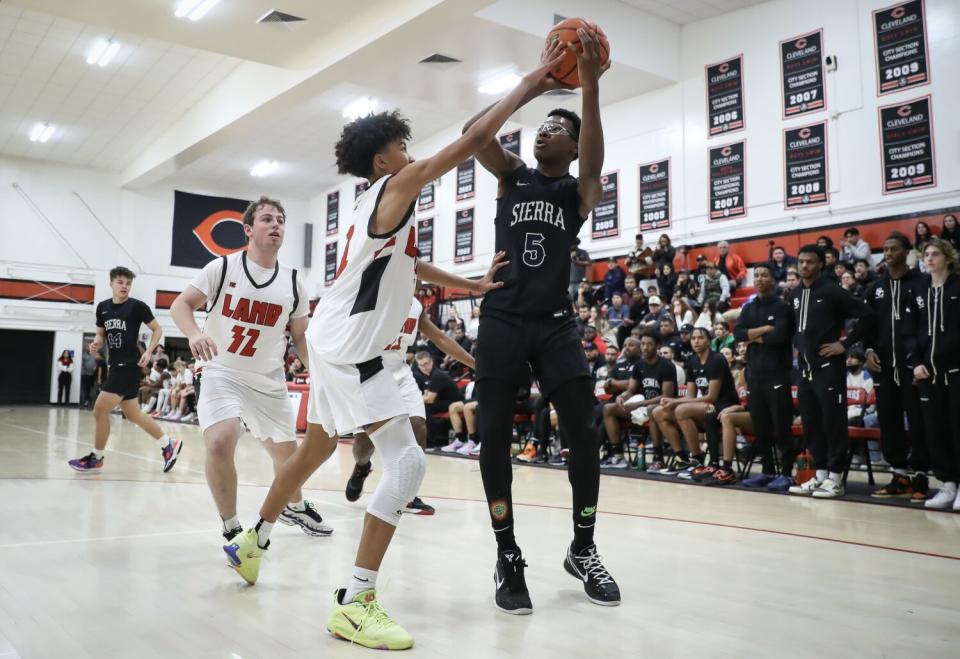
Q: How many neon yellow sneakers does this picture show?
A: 2